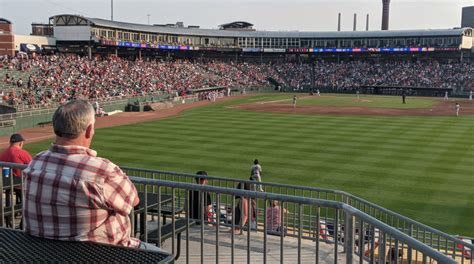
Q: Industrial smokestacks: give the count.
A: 4